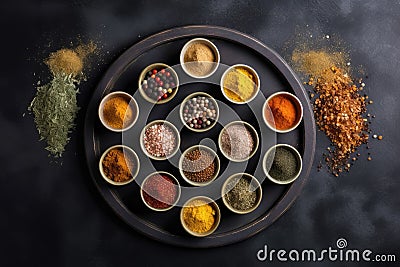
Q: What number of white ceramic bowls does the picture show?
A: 14